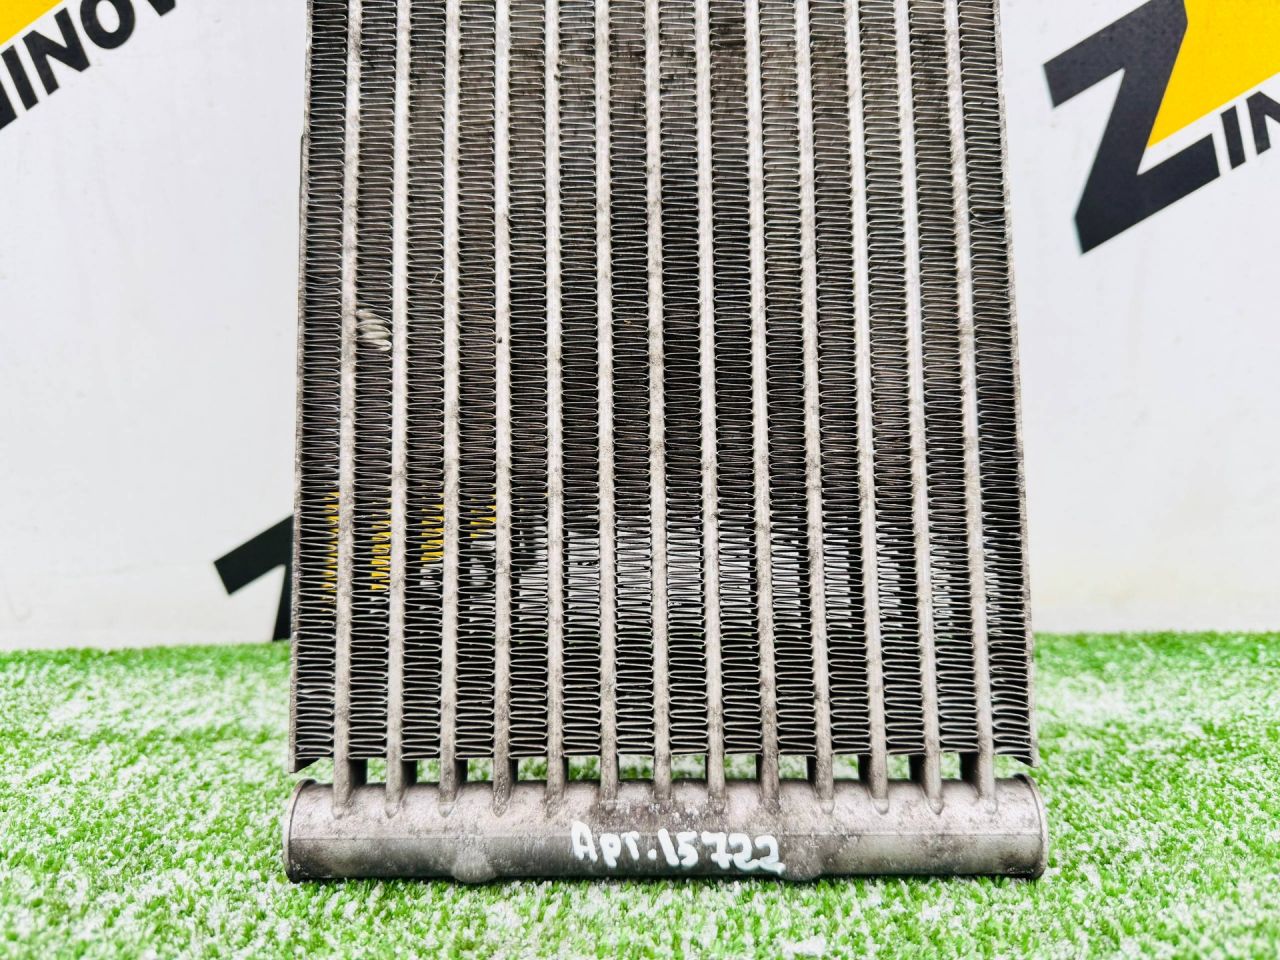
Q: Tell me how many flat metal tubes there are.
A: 13